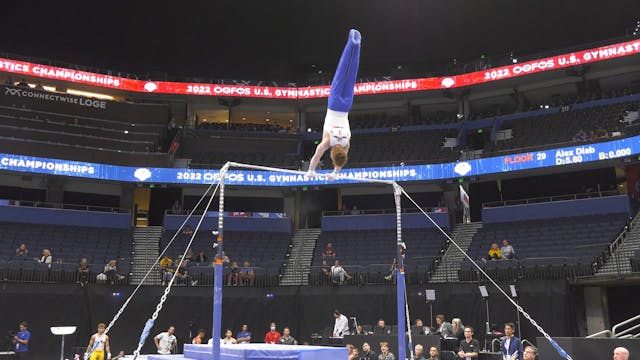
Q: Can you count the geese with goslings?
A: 0